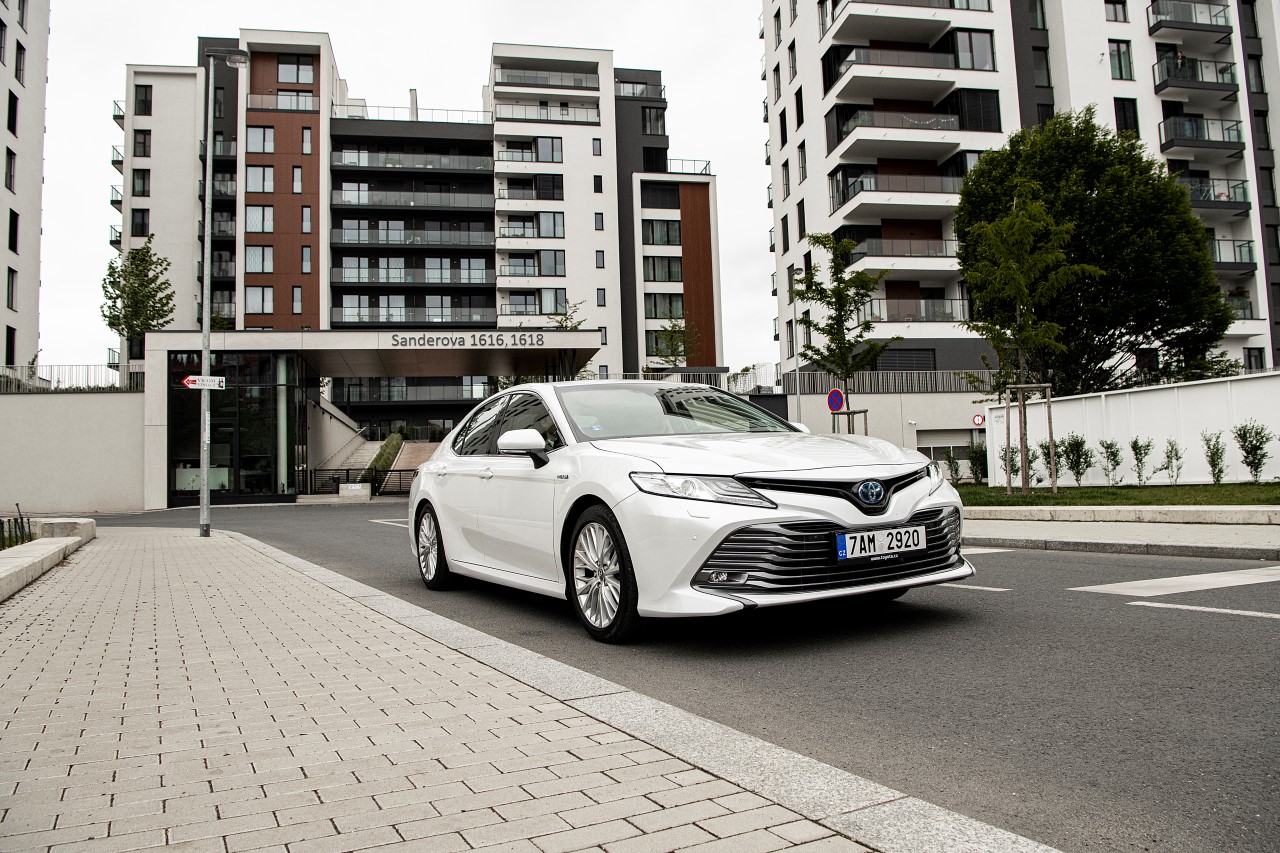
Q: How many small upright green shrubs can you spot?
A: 11